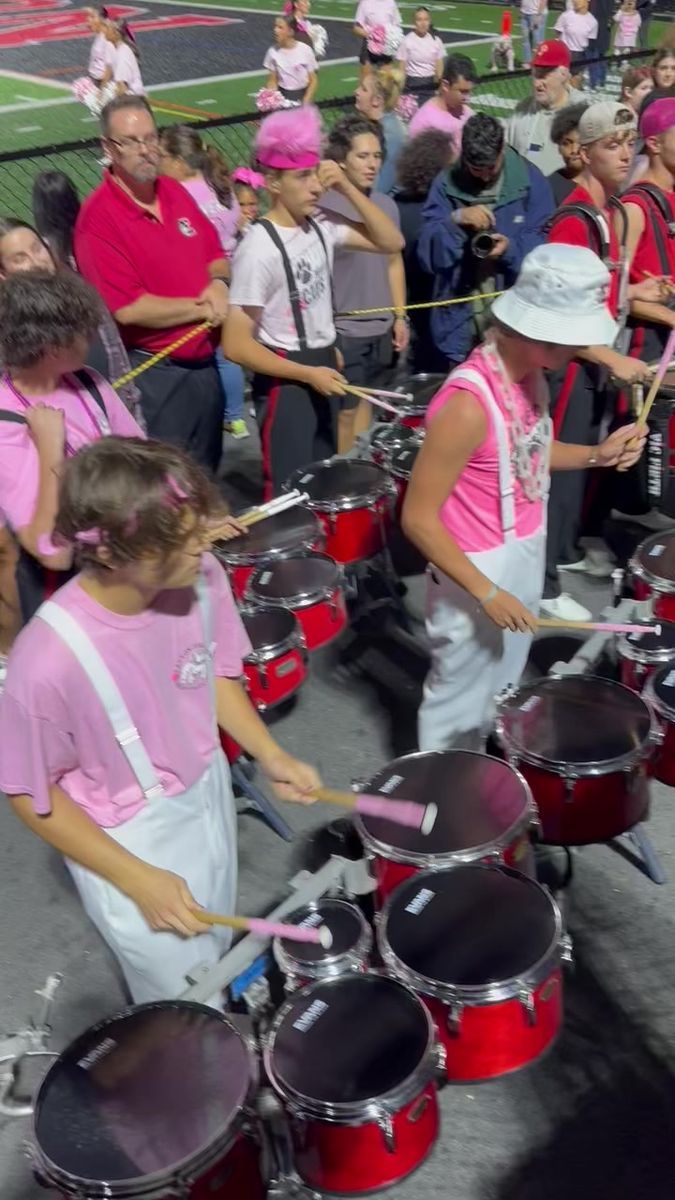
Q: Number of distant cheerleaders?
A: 6